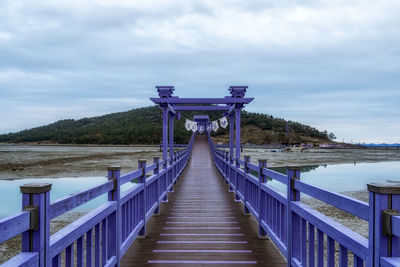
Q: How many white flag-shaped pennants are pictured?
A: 4